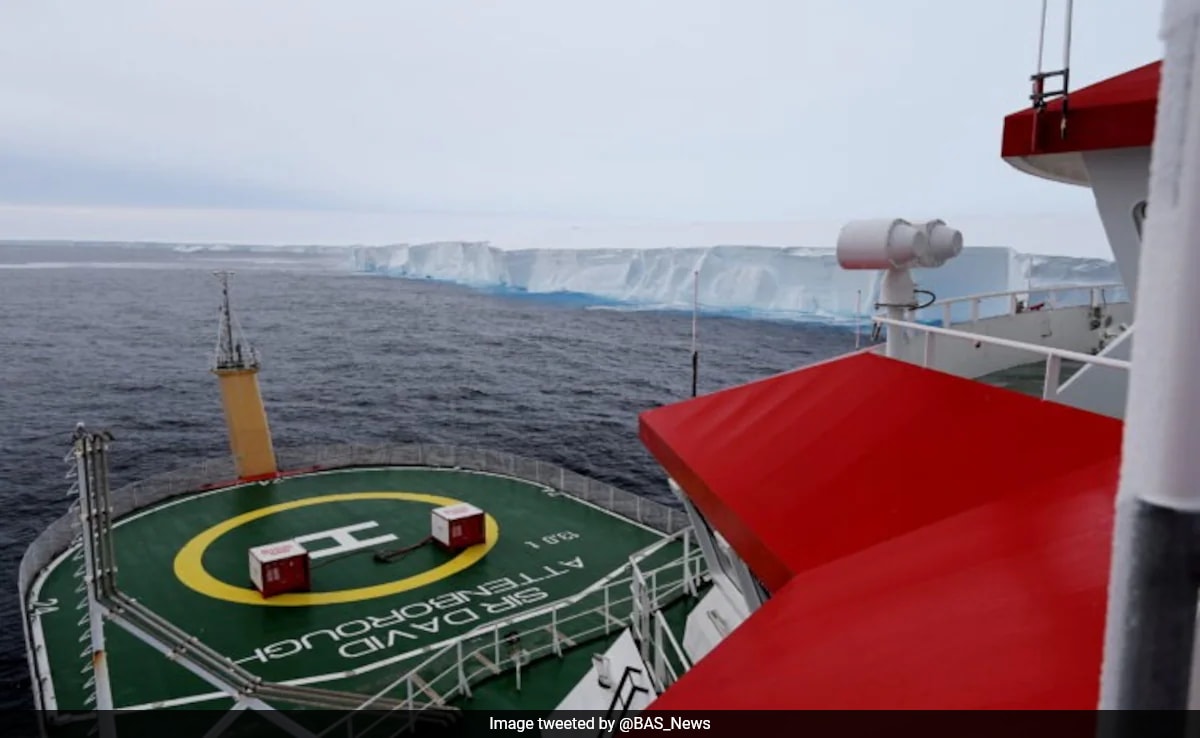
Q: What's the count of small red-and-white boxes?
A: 2